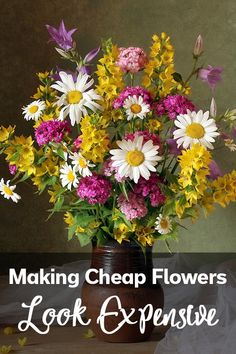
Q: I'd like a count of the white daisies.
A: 9